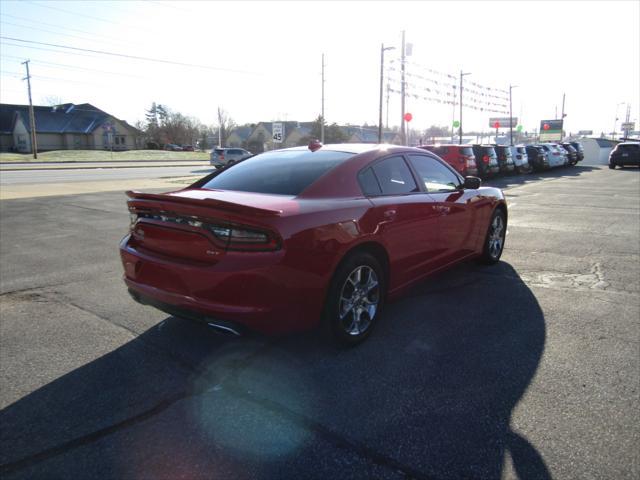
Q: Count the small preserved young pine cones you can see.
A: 0